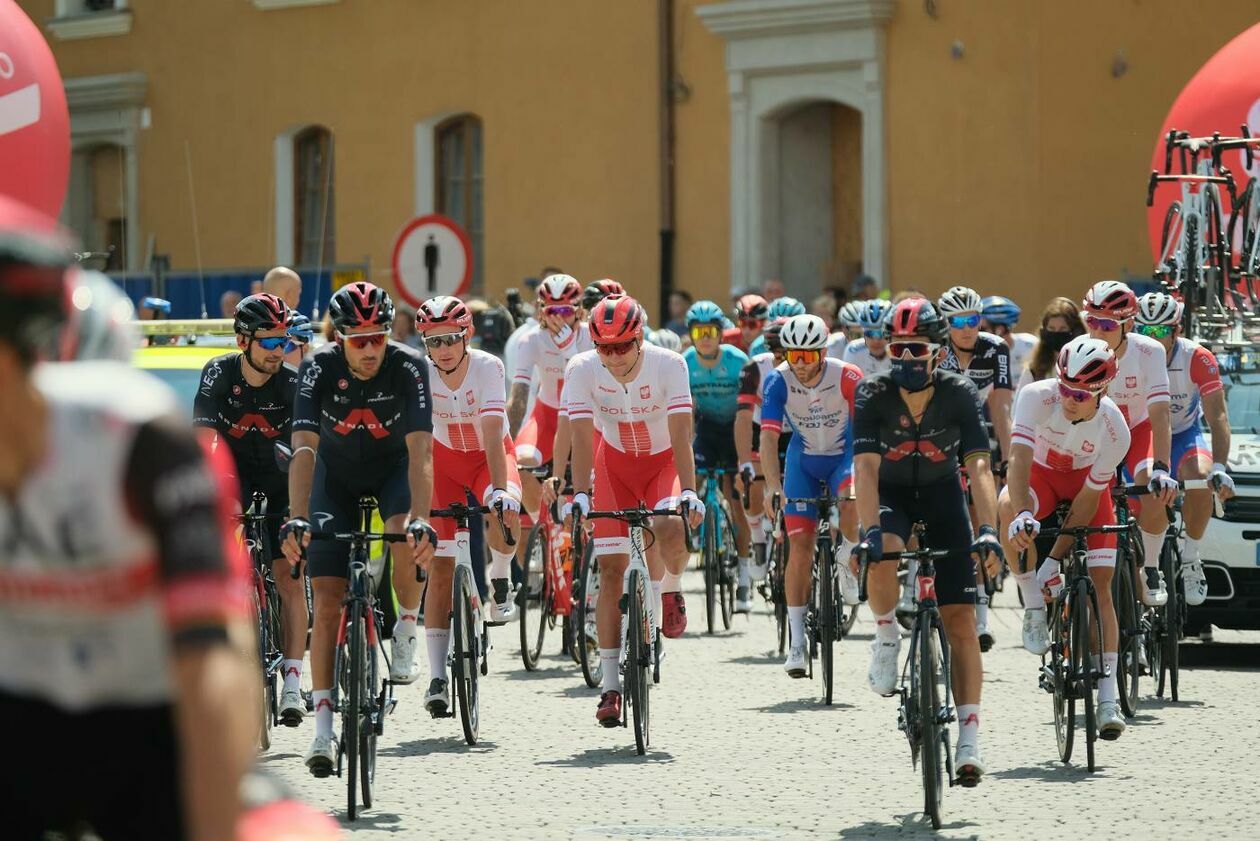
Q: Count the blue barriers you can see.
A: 2